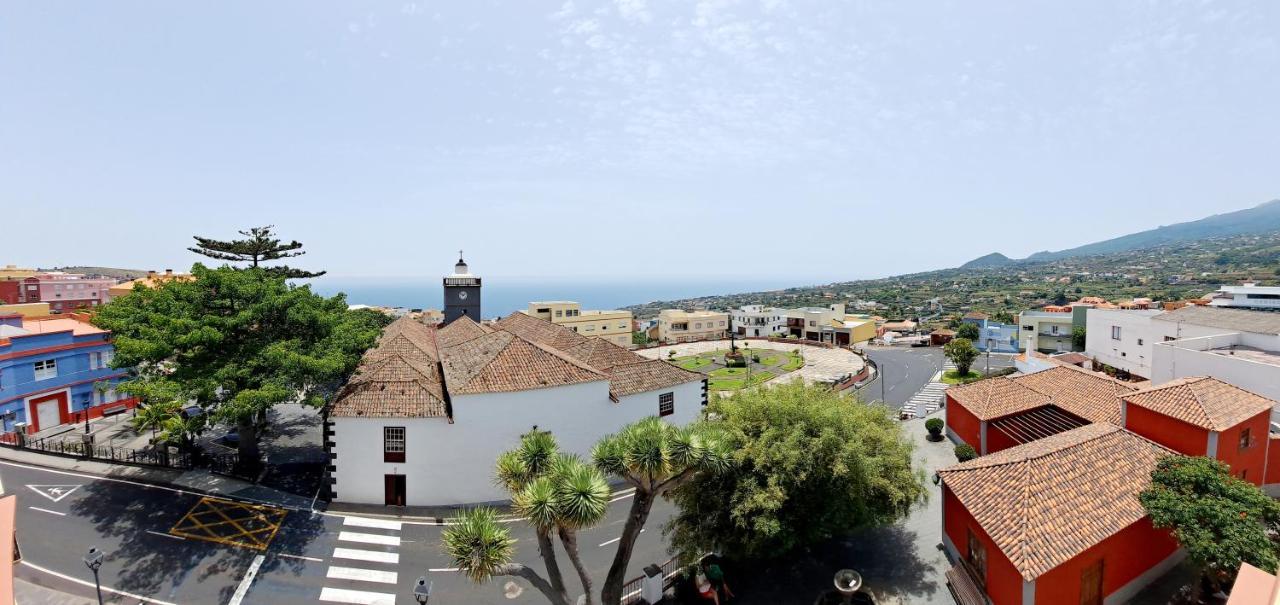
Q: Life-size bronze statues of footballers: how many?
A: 0